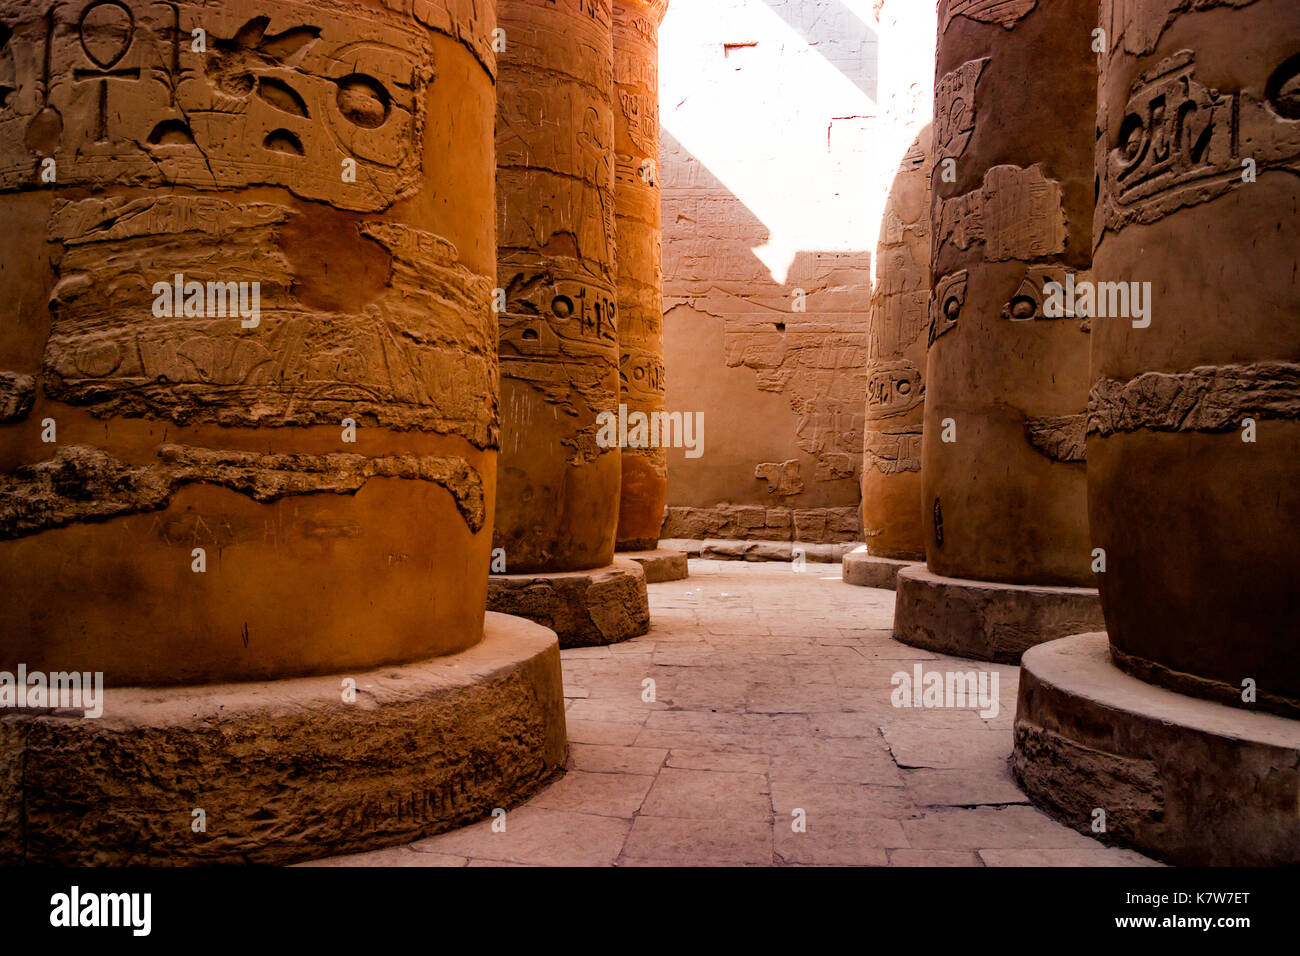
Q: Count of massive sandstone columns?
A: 6